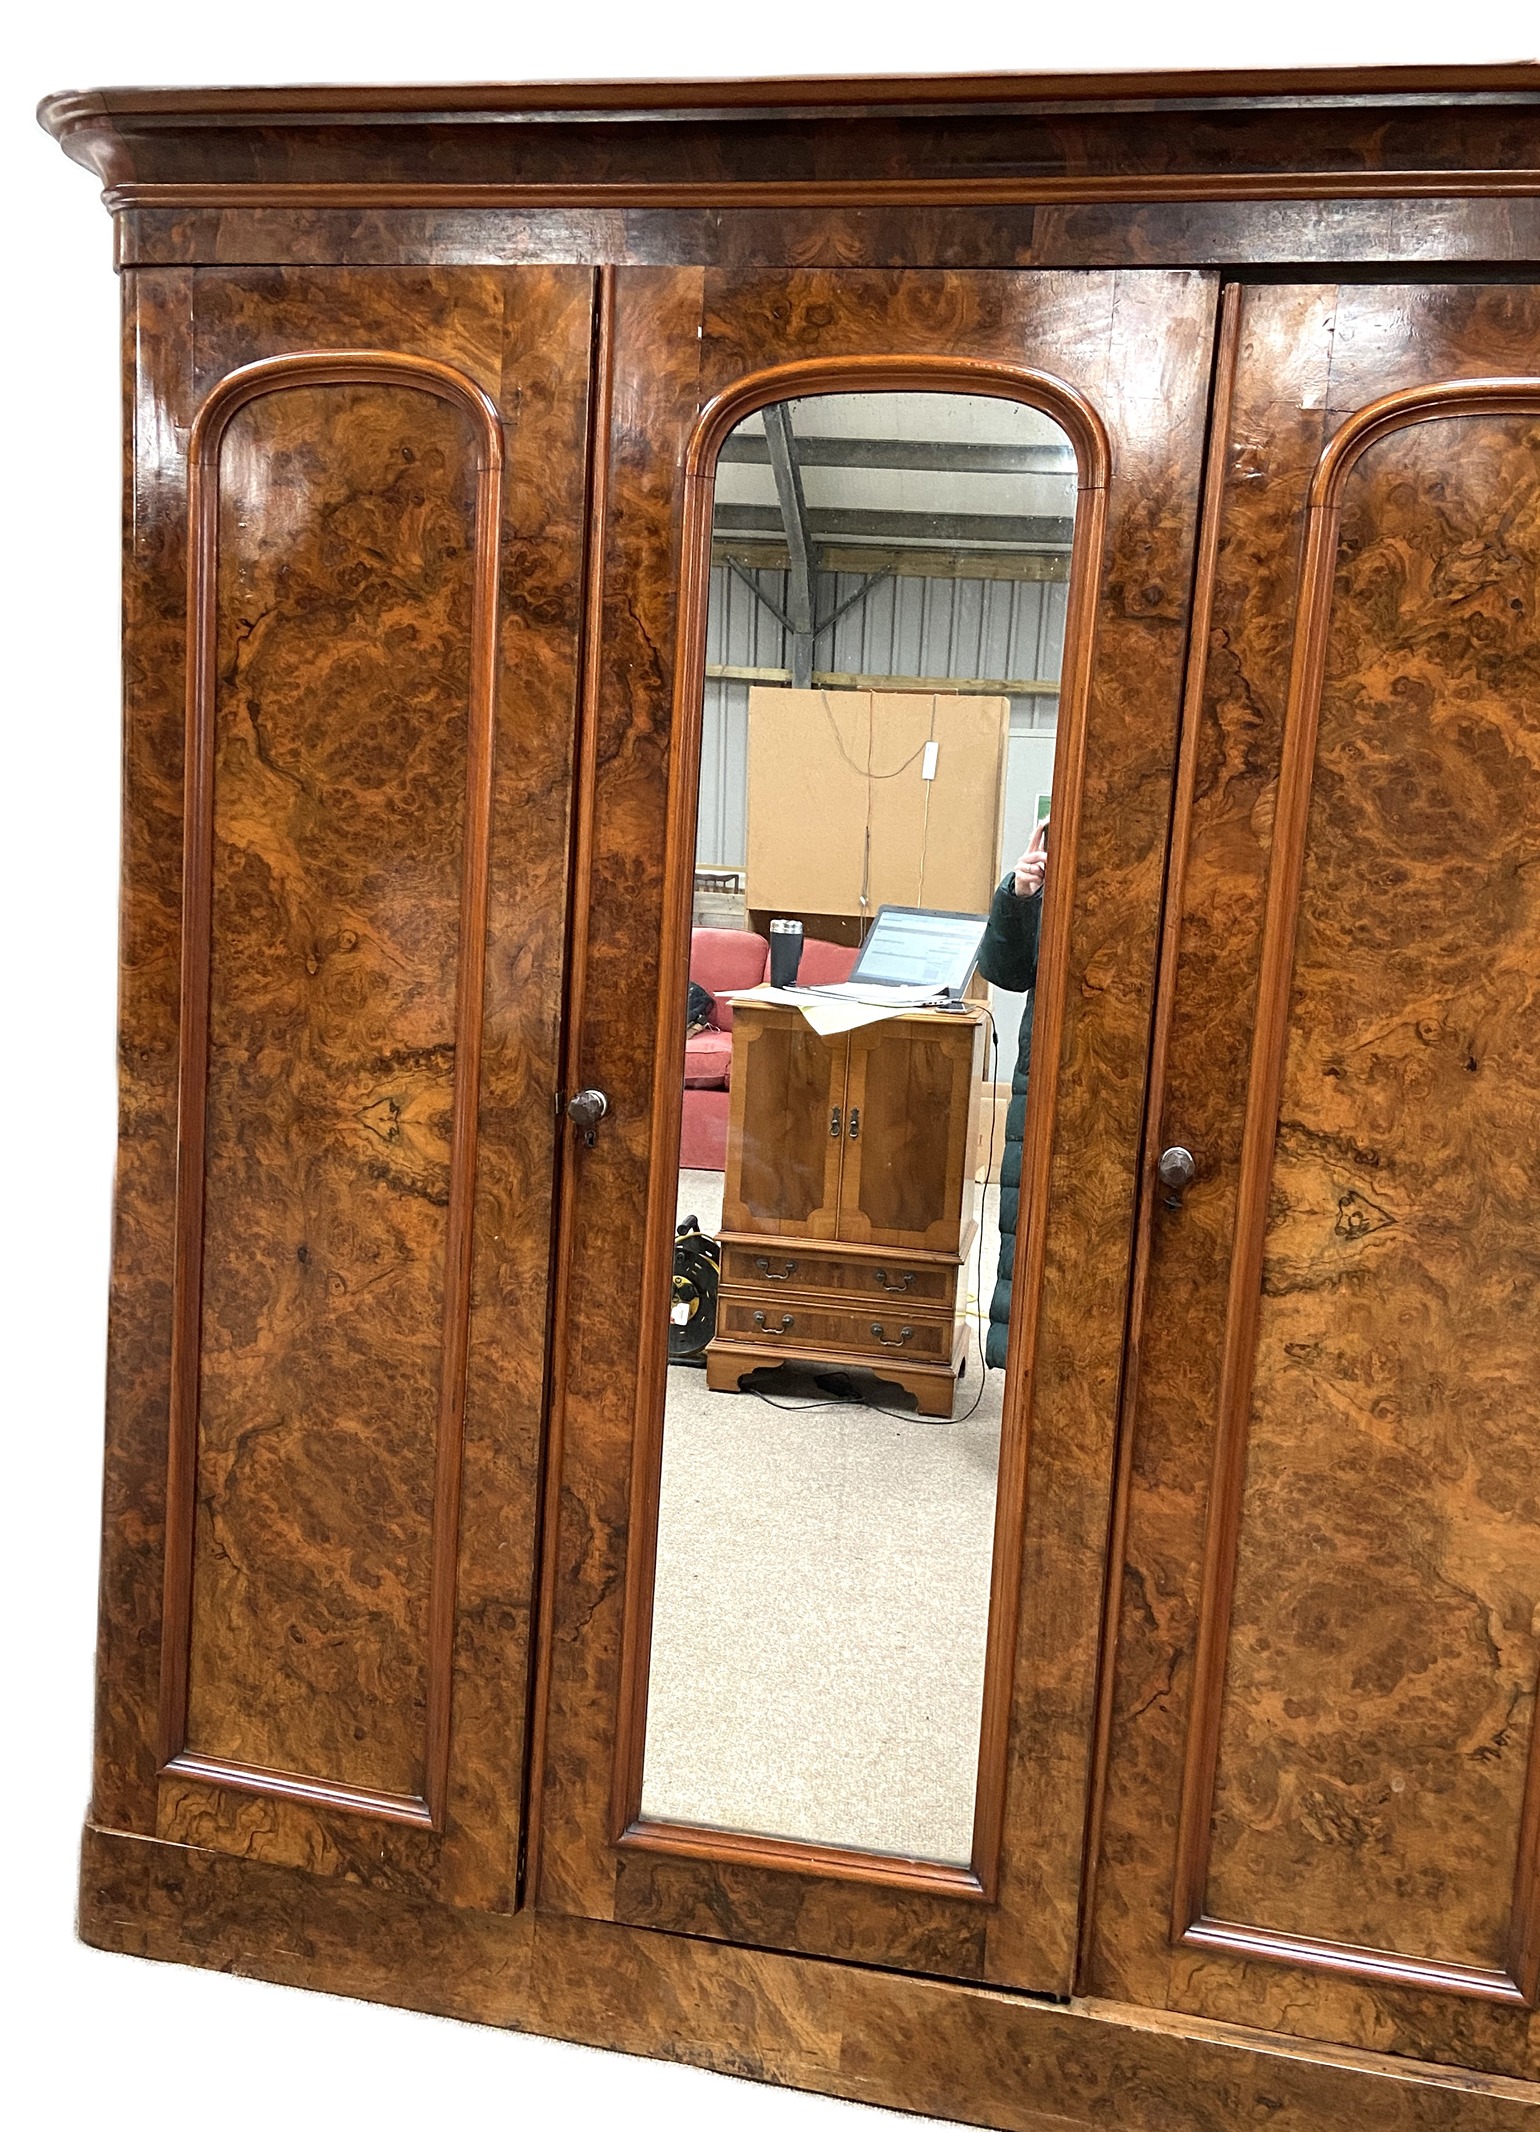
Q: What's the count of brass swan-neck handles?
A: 4